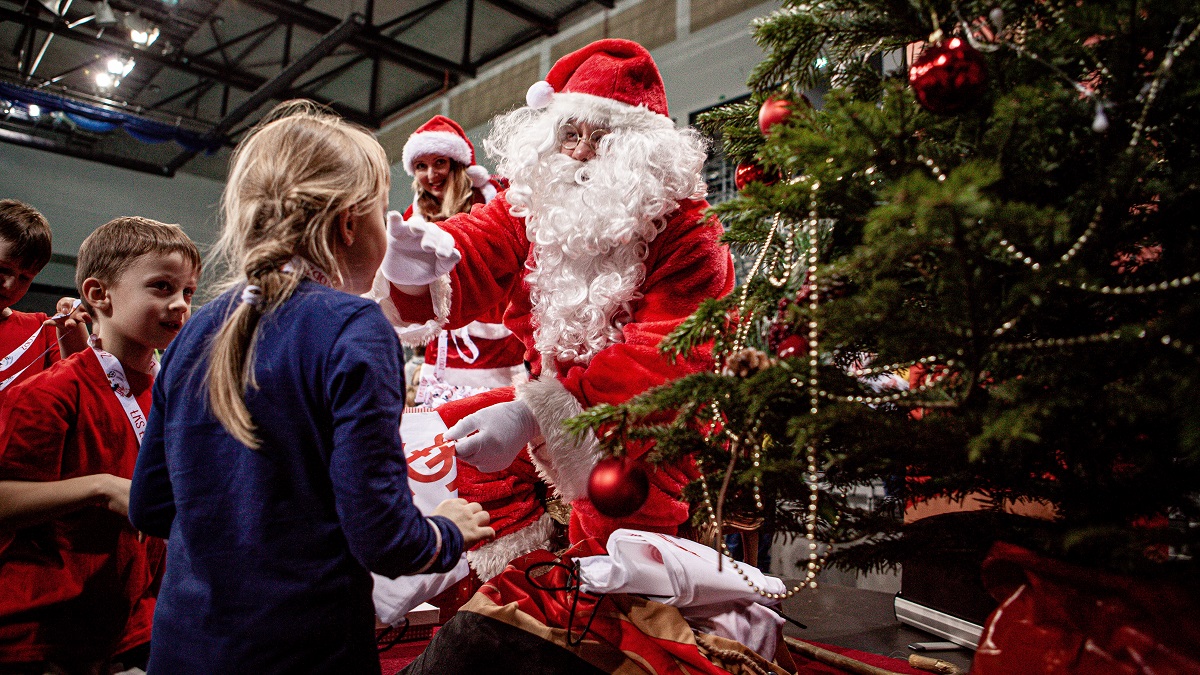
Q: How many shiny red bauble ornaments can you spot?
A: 5